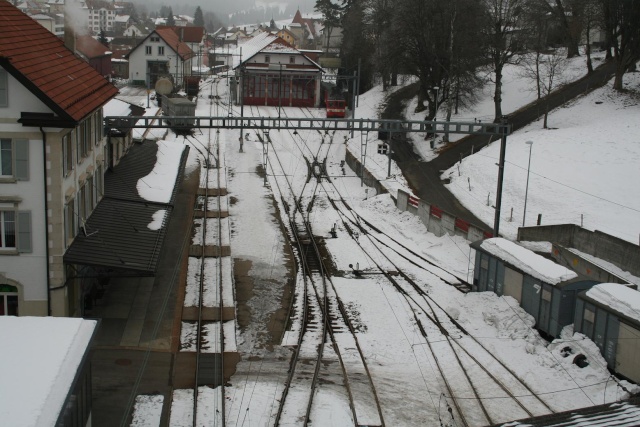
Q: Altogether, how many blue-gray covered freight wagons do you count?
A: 2